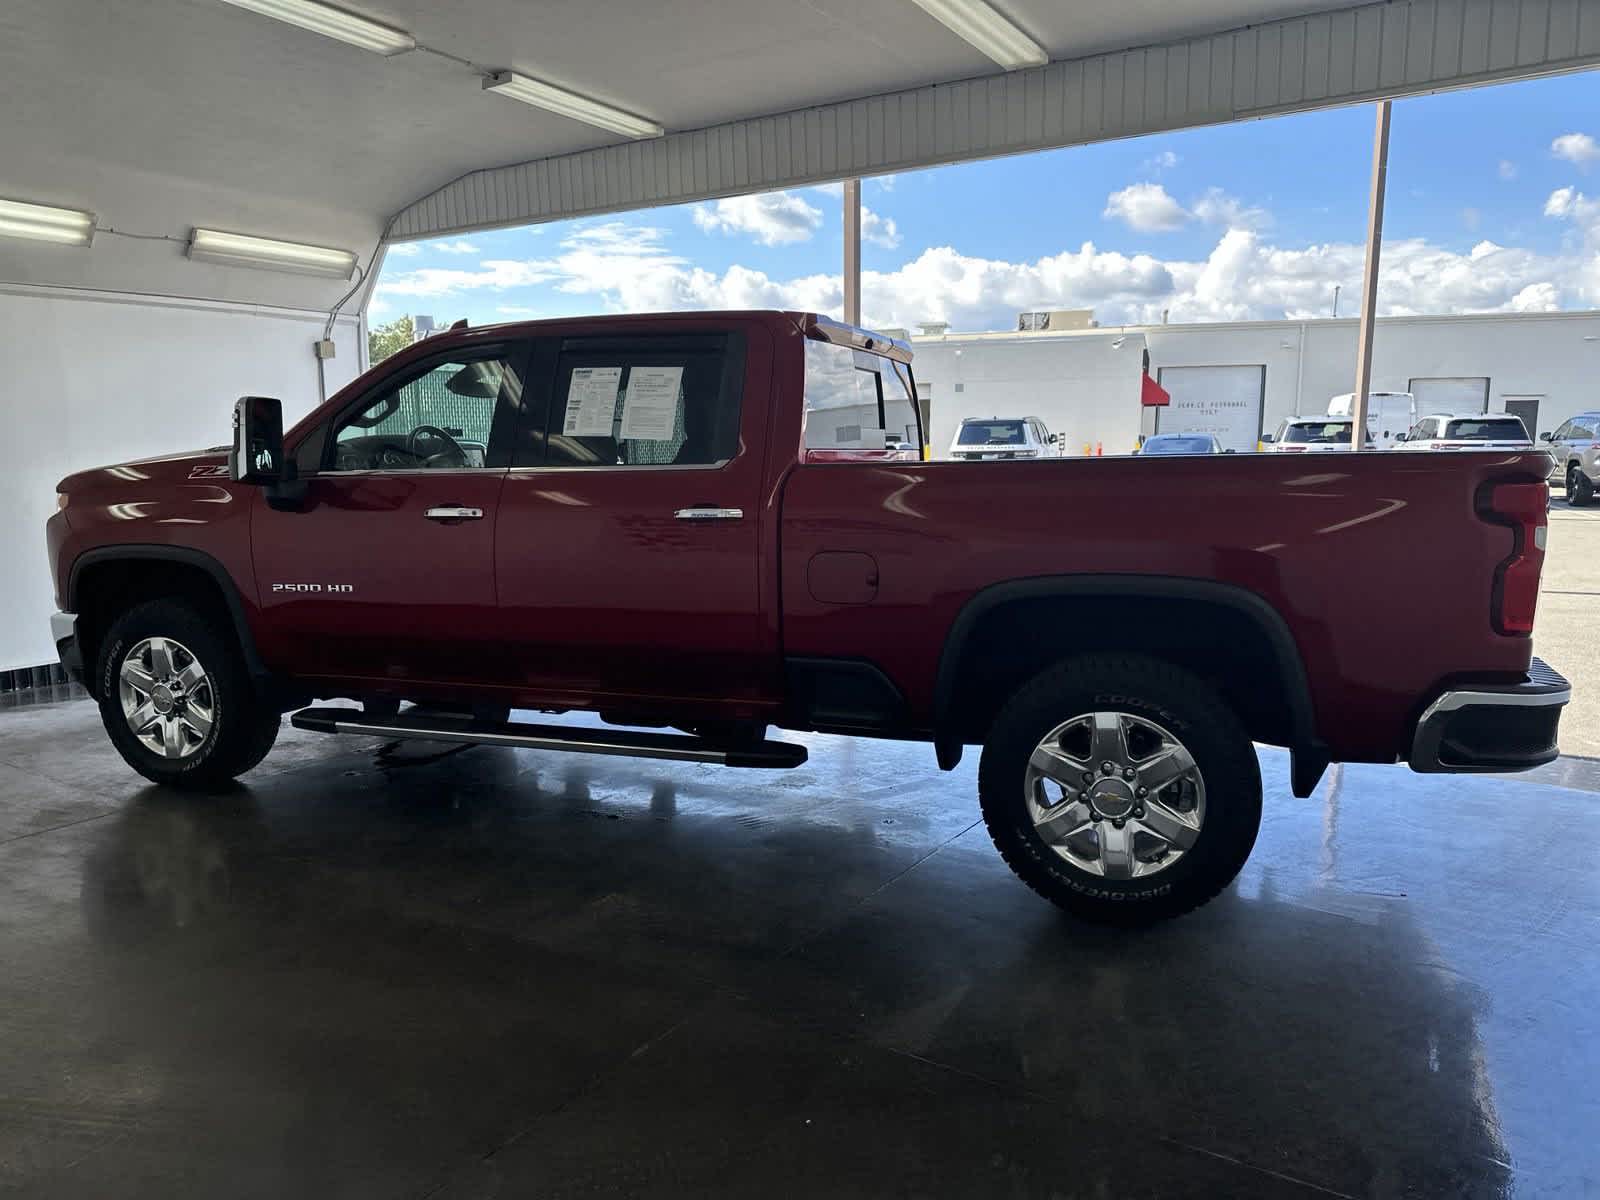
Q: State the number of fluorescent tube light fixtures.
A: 5